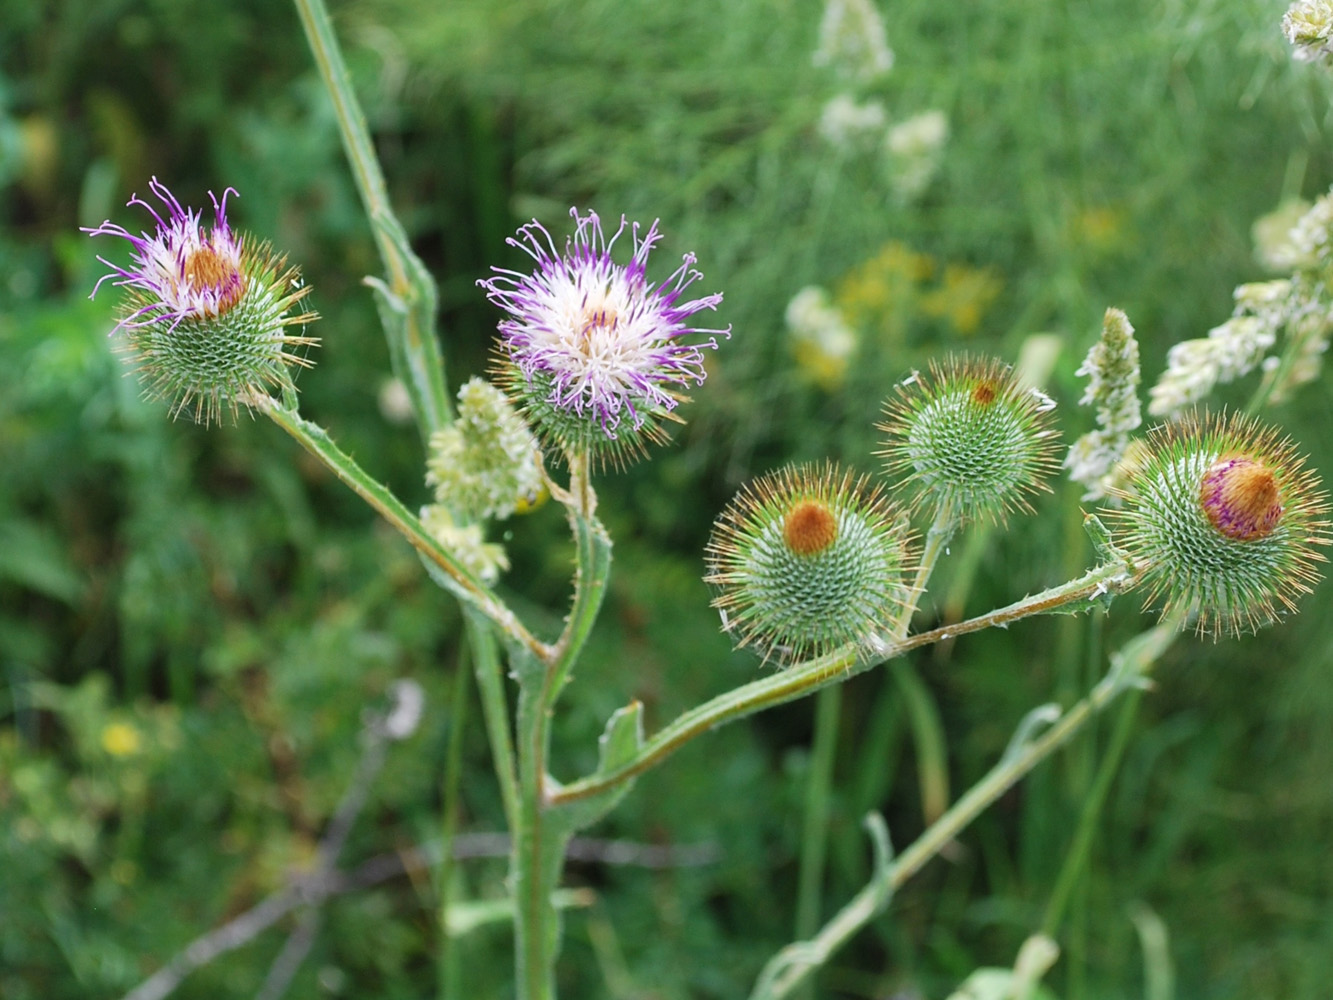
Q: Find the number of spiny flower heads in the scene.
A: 5